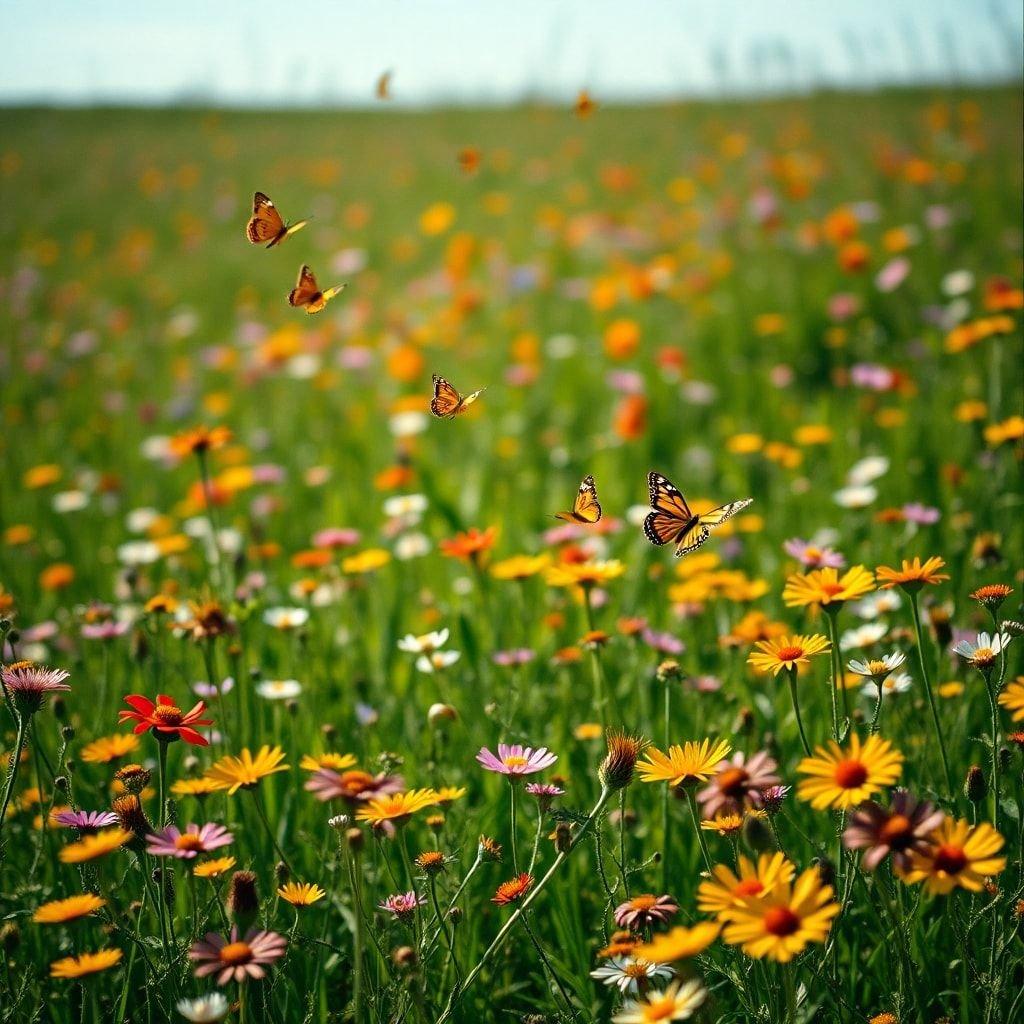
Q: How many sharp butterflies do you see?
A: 5